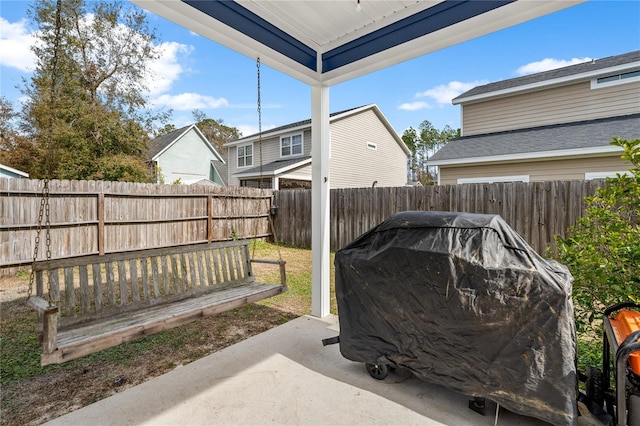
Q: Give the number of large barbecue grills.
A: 1